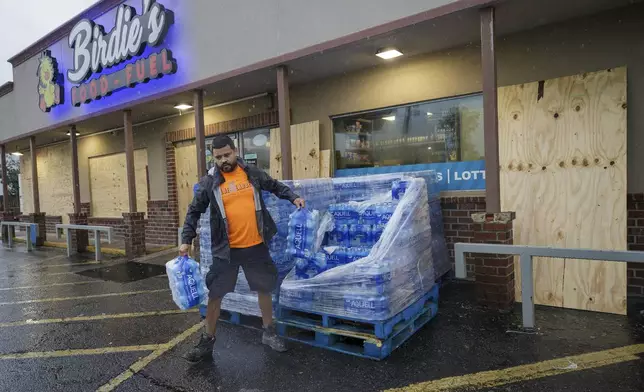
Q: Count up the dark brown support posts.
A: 7